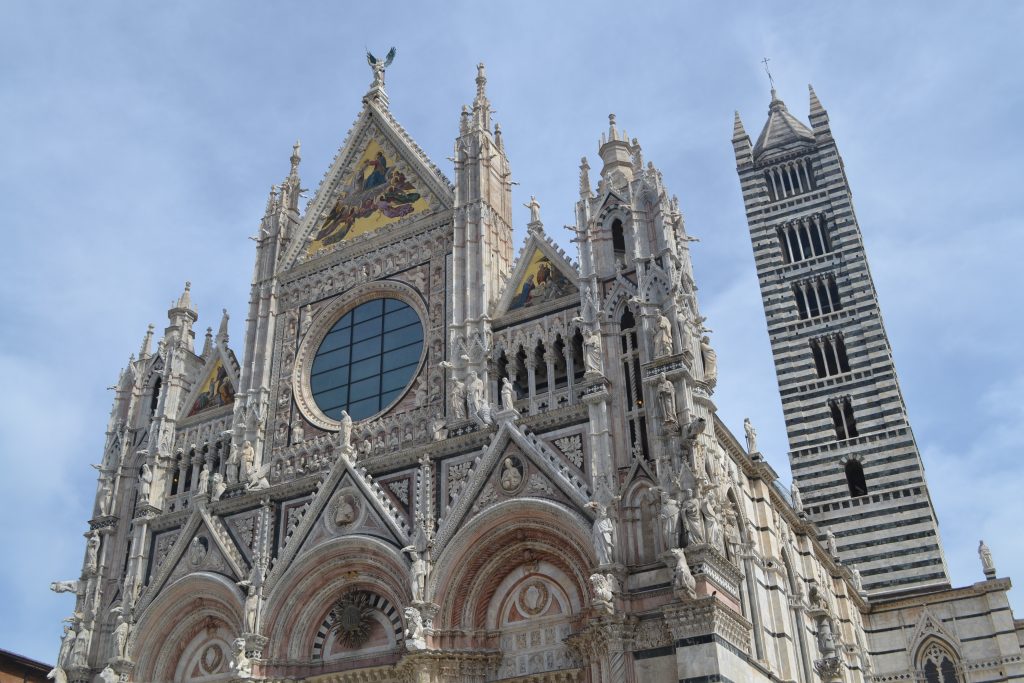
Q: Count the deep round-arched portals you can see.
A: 3